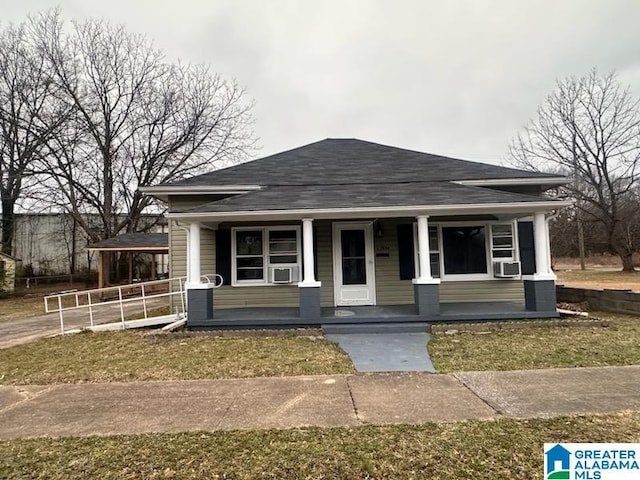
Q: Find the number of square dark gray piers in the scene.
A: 4